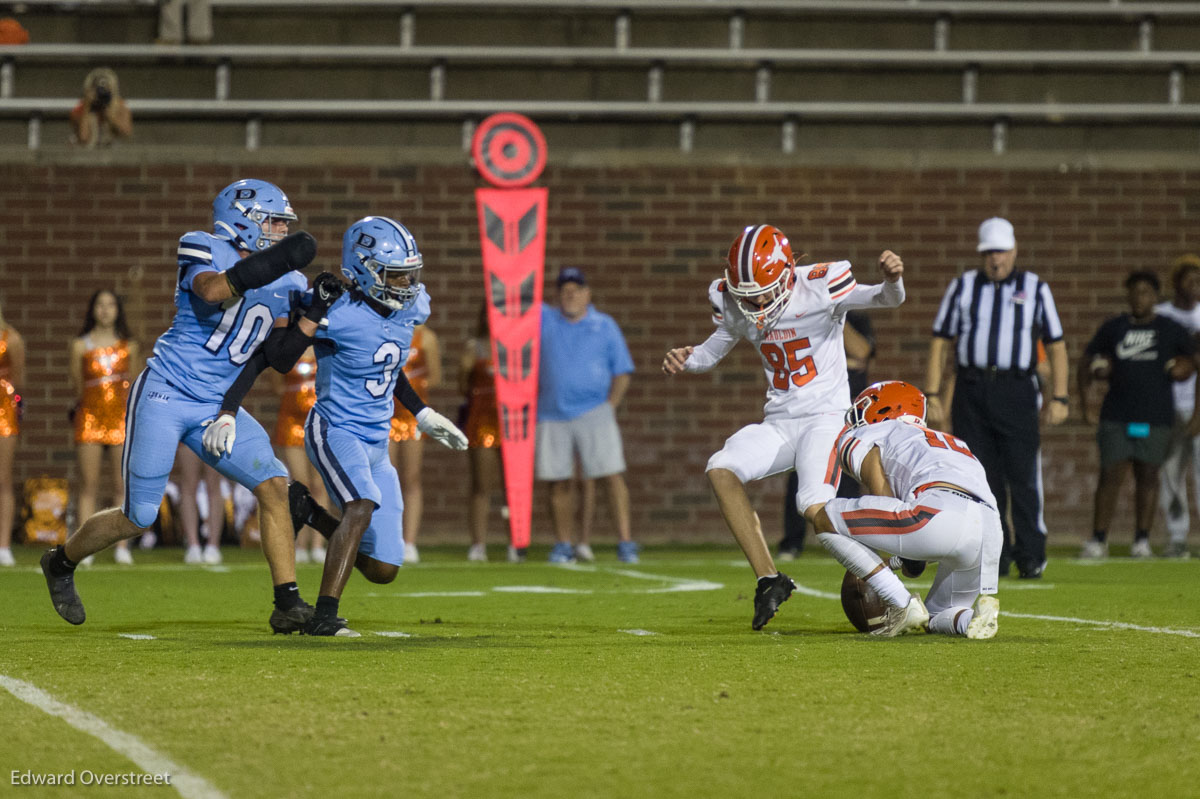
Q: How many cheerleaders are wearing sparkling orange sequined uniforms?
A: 5